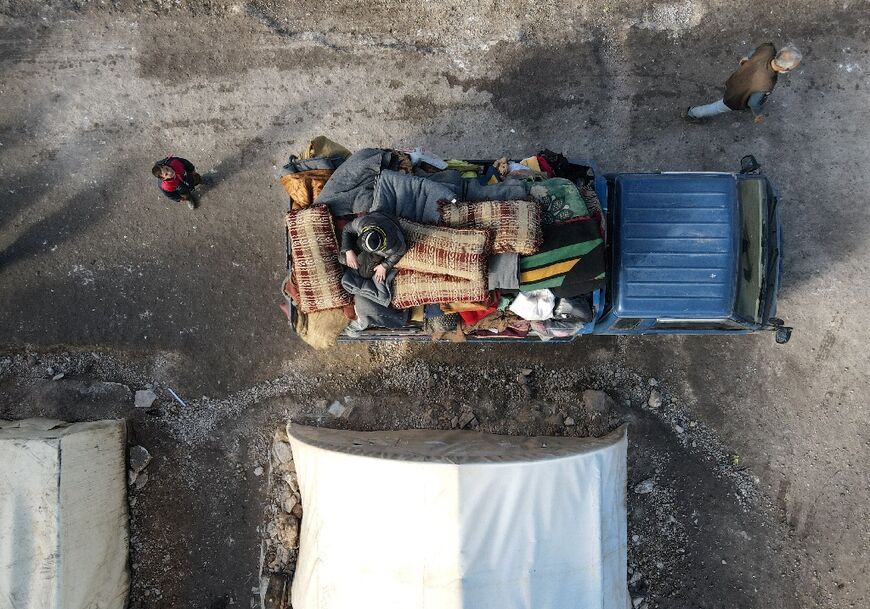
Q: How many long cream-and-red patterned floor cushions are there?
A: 4